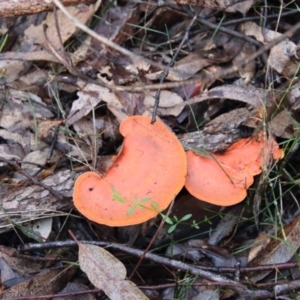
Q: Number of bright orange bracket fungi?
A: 2